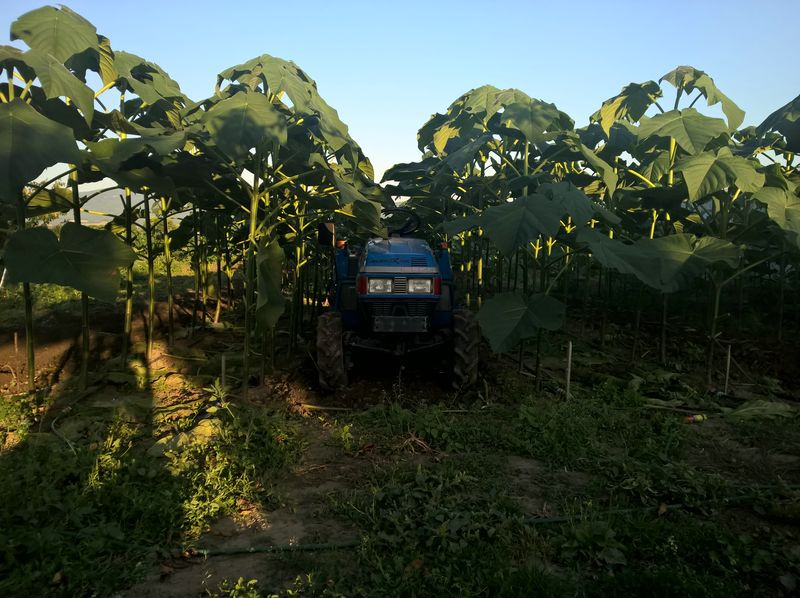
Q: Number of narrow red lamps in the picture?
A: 2